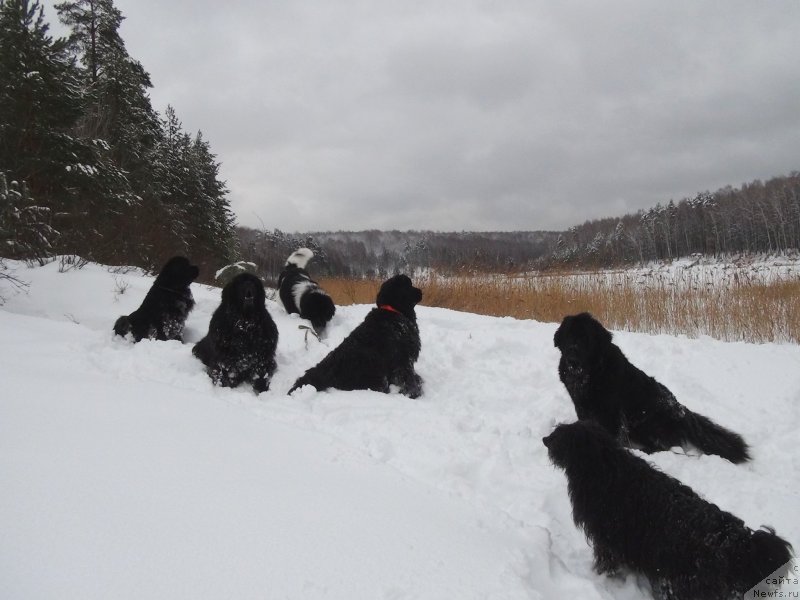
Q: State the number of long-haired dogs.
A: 6